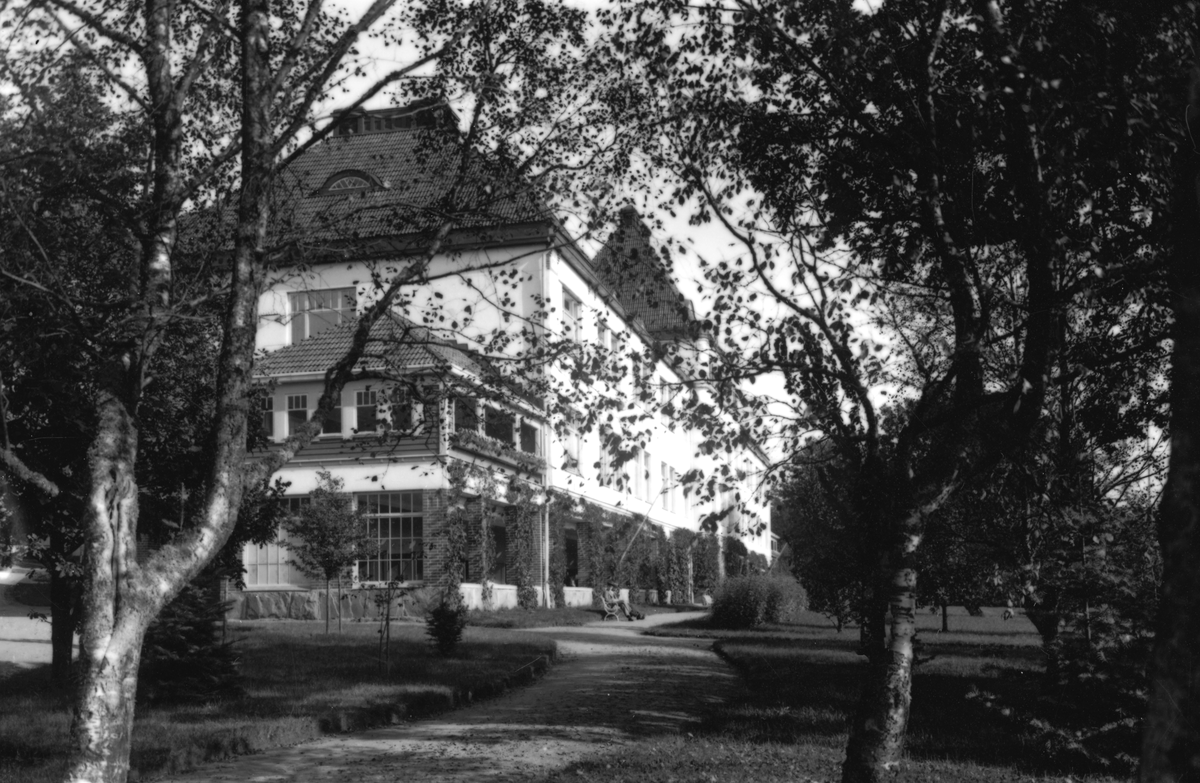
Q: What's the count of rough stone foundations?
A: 1